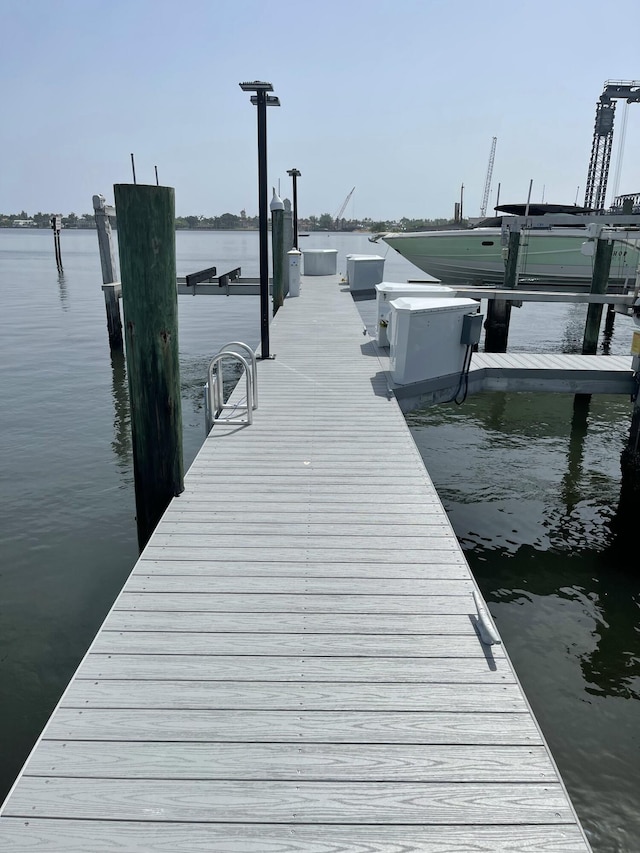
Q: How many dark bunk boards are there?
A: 2